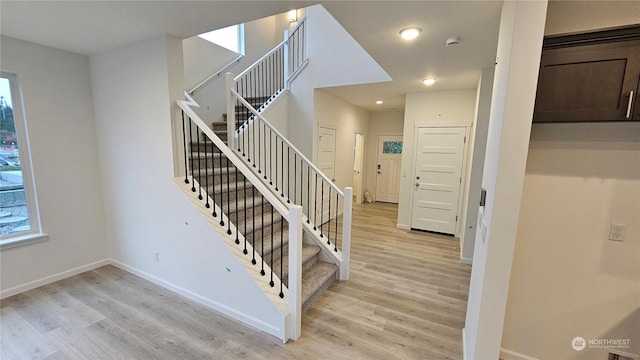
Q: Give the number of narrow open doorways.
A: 1